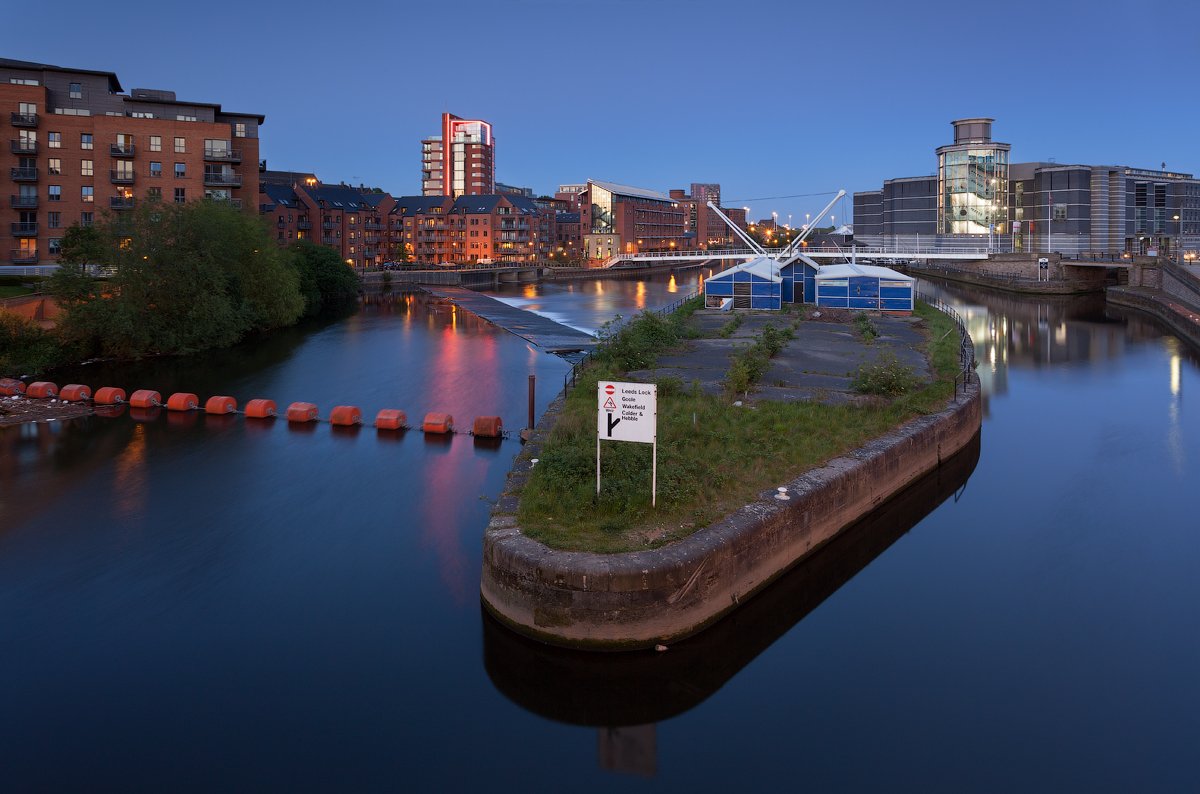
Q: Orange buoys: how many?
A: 13